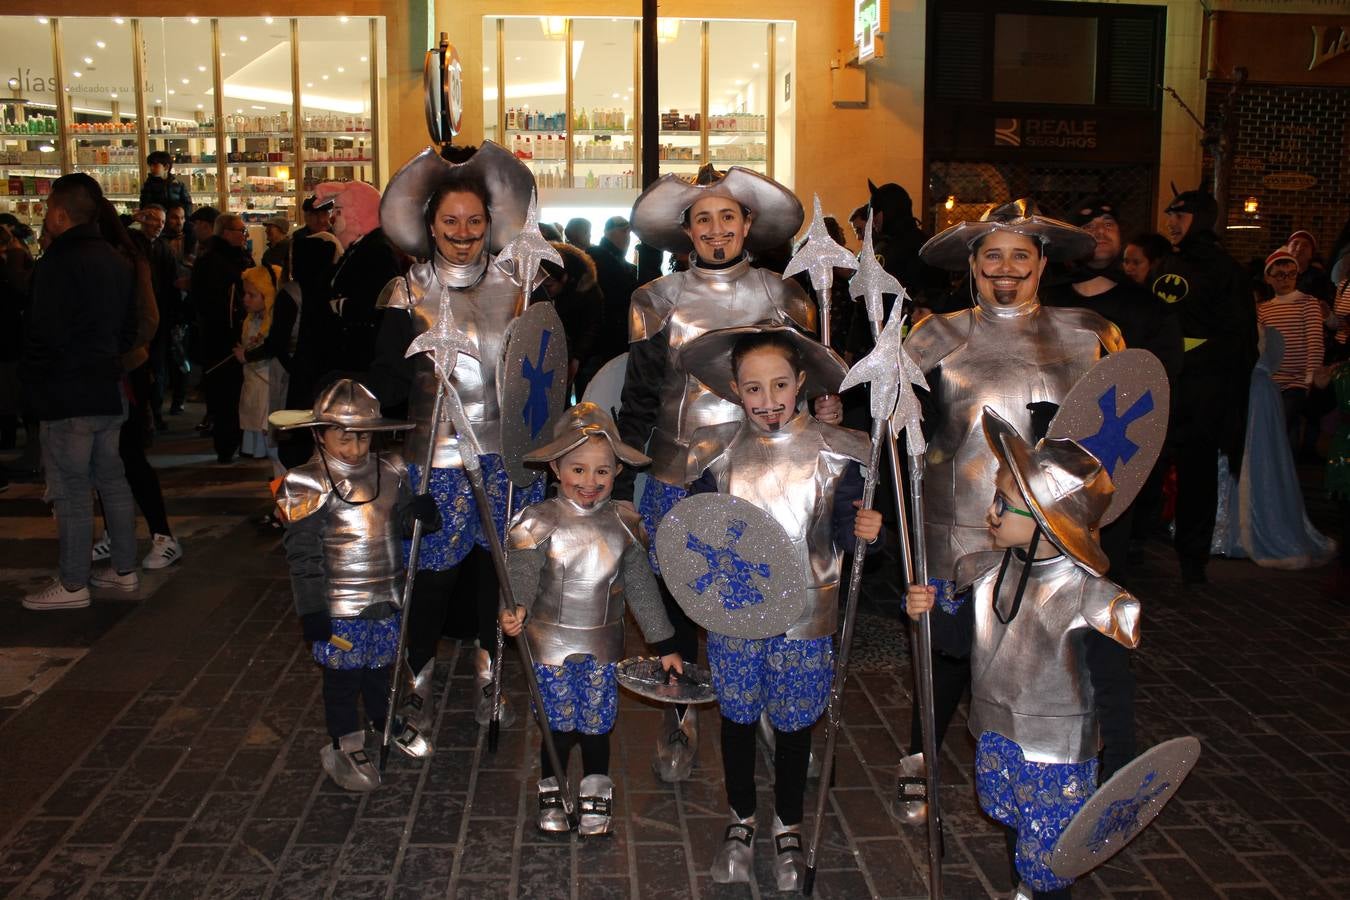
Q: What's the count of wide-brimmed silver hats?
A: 7